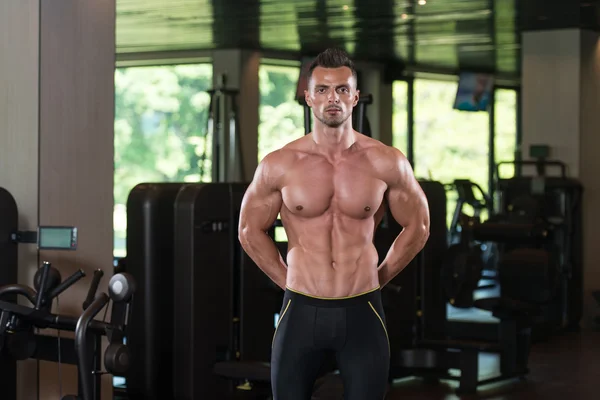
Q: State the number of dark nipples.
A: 2